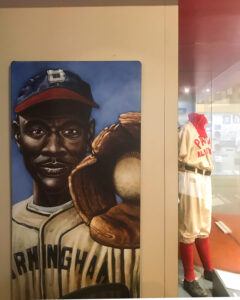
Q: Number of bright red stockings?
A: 2